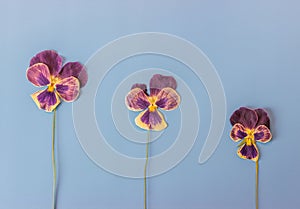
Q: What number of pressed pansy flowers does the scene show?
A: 3